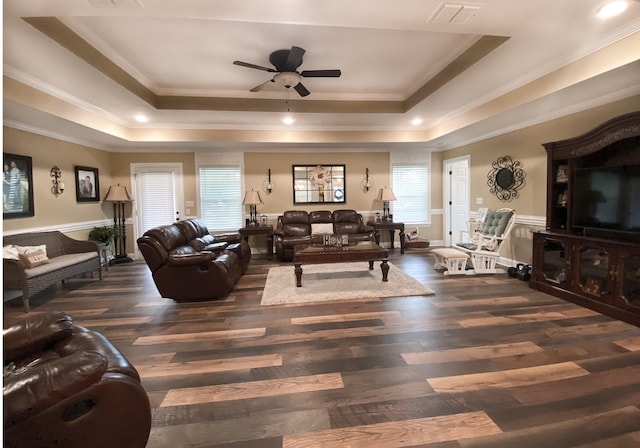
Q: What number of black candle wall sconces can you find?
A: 3